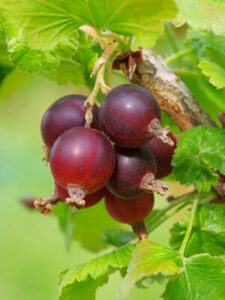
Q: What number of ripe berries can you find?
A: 7